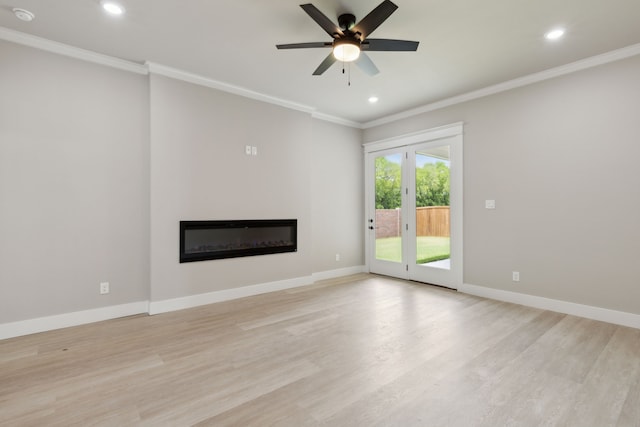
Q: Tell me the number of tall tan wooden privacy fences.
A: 1